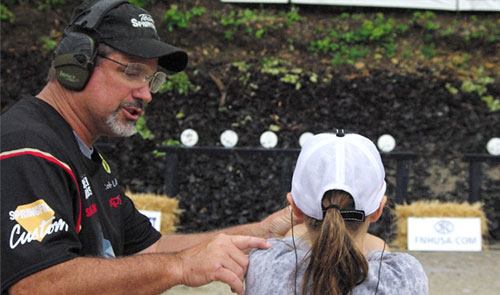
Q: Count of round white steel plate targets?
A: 6